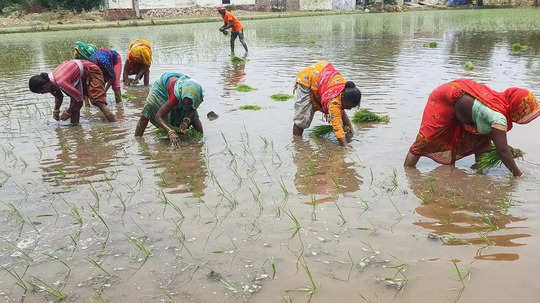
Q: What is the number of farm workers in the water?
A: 8